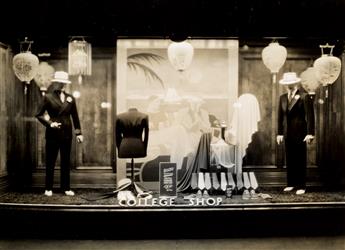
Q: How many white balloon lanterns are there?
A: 6